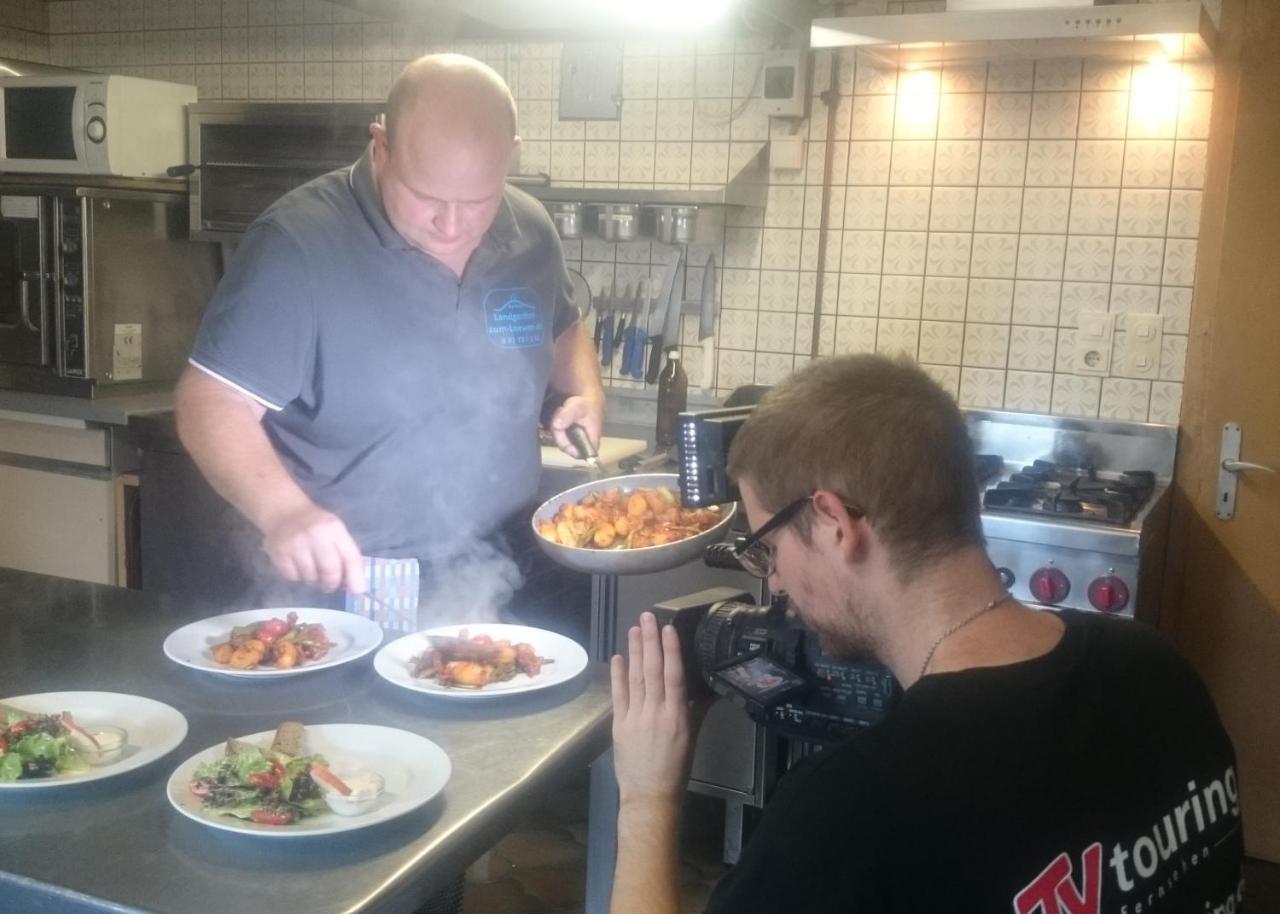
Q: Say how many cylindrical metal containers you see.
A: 3